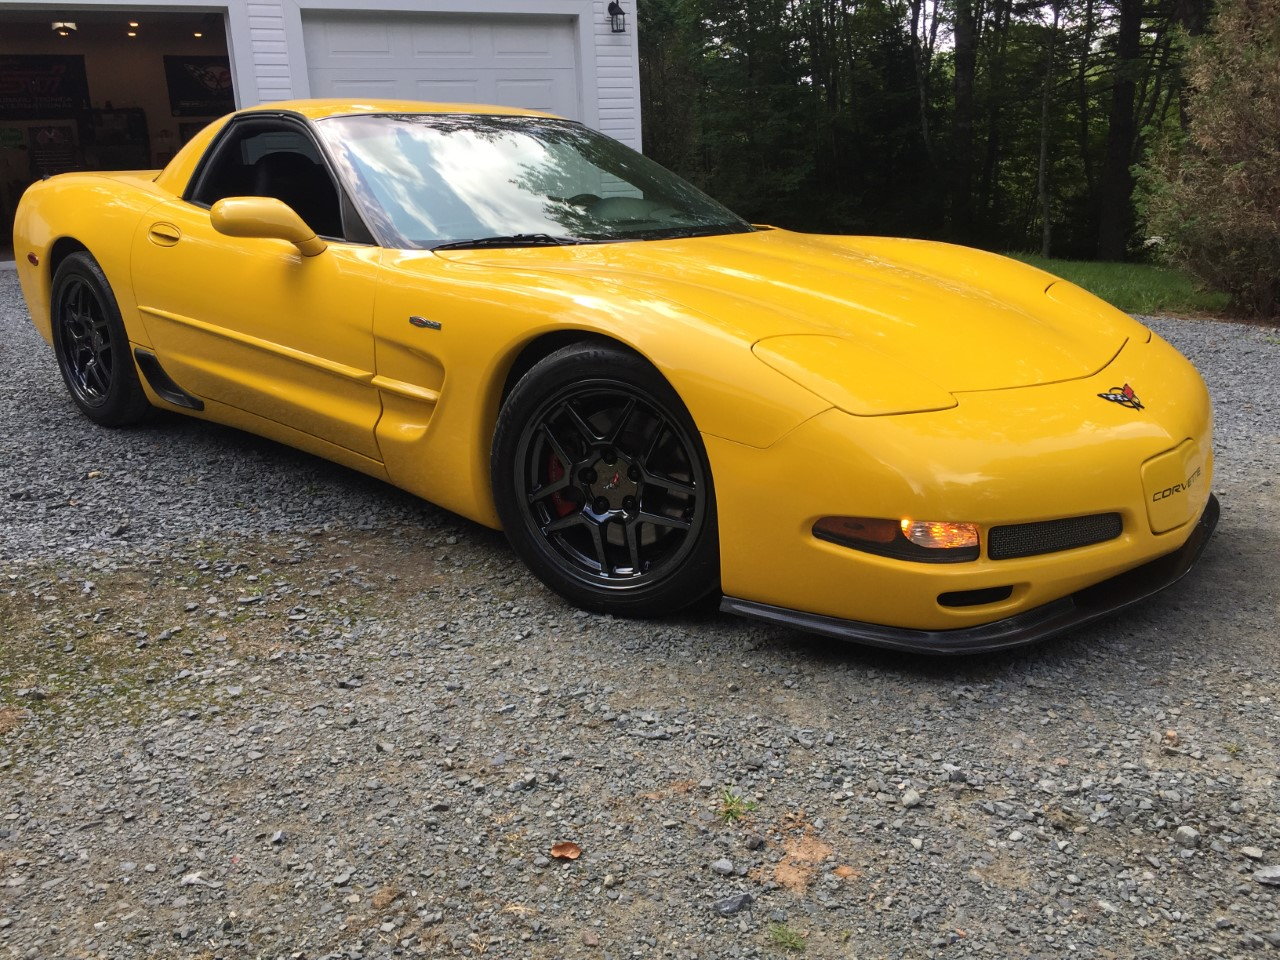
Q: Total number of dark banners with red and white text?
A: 2